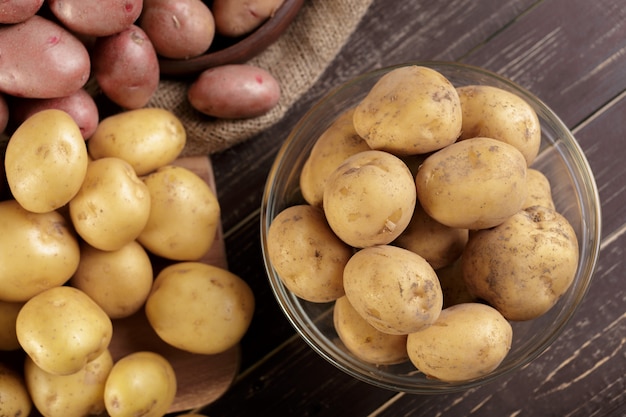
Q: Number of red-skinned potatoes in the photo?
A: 9